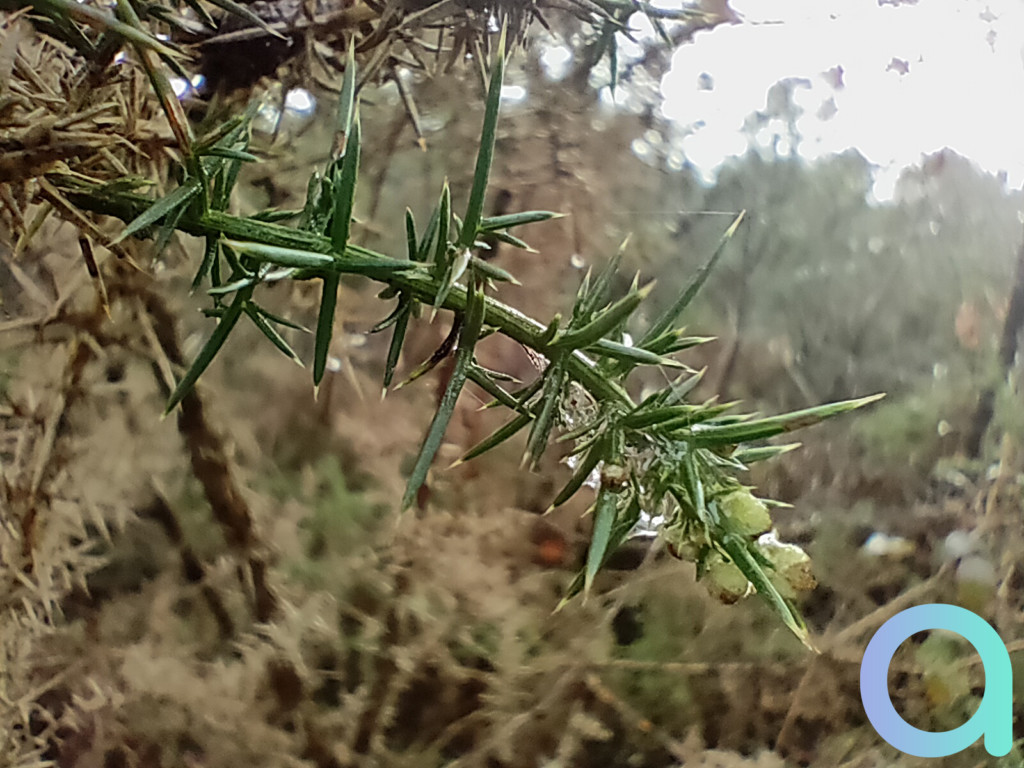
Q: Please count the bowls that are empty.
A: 0